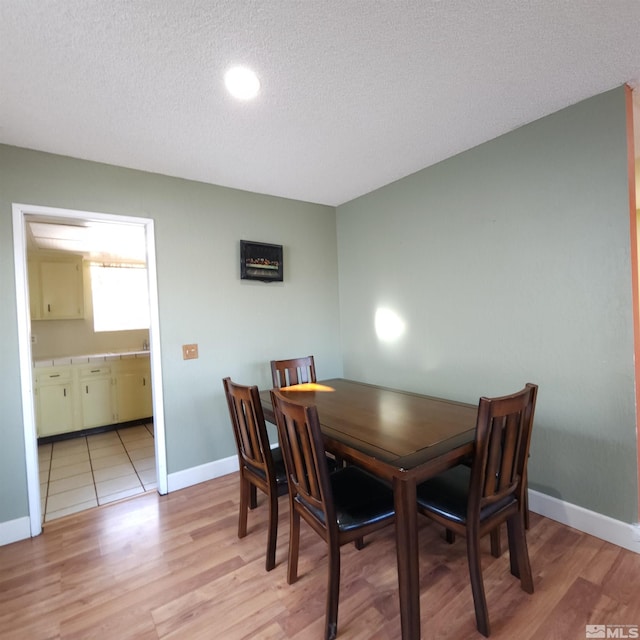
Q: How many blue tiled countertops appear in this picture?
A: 0